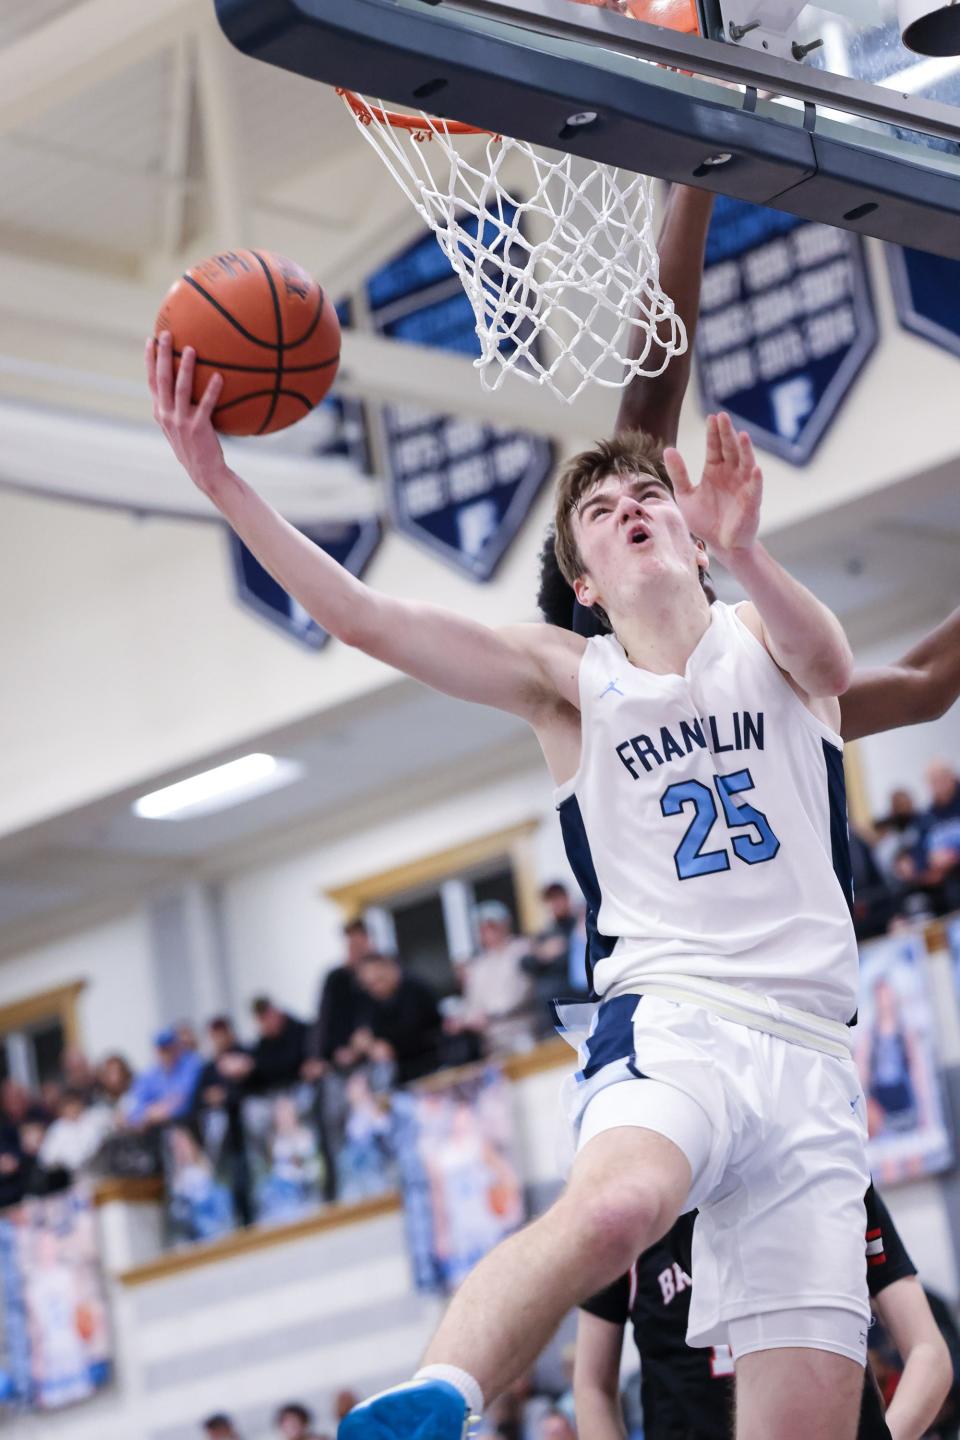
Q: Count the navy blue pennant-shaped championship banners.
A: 4